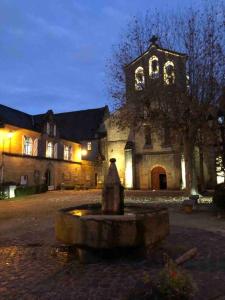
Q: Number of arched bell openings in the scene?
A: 3